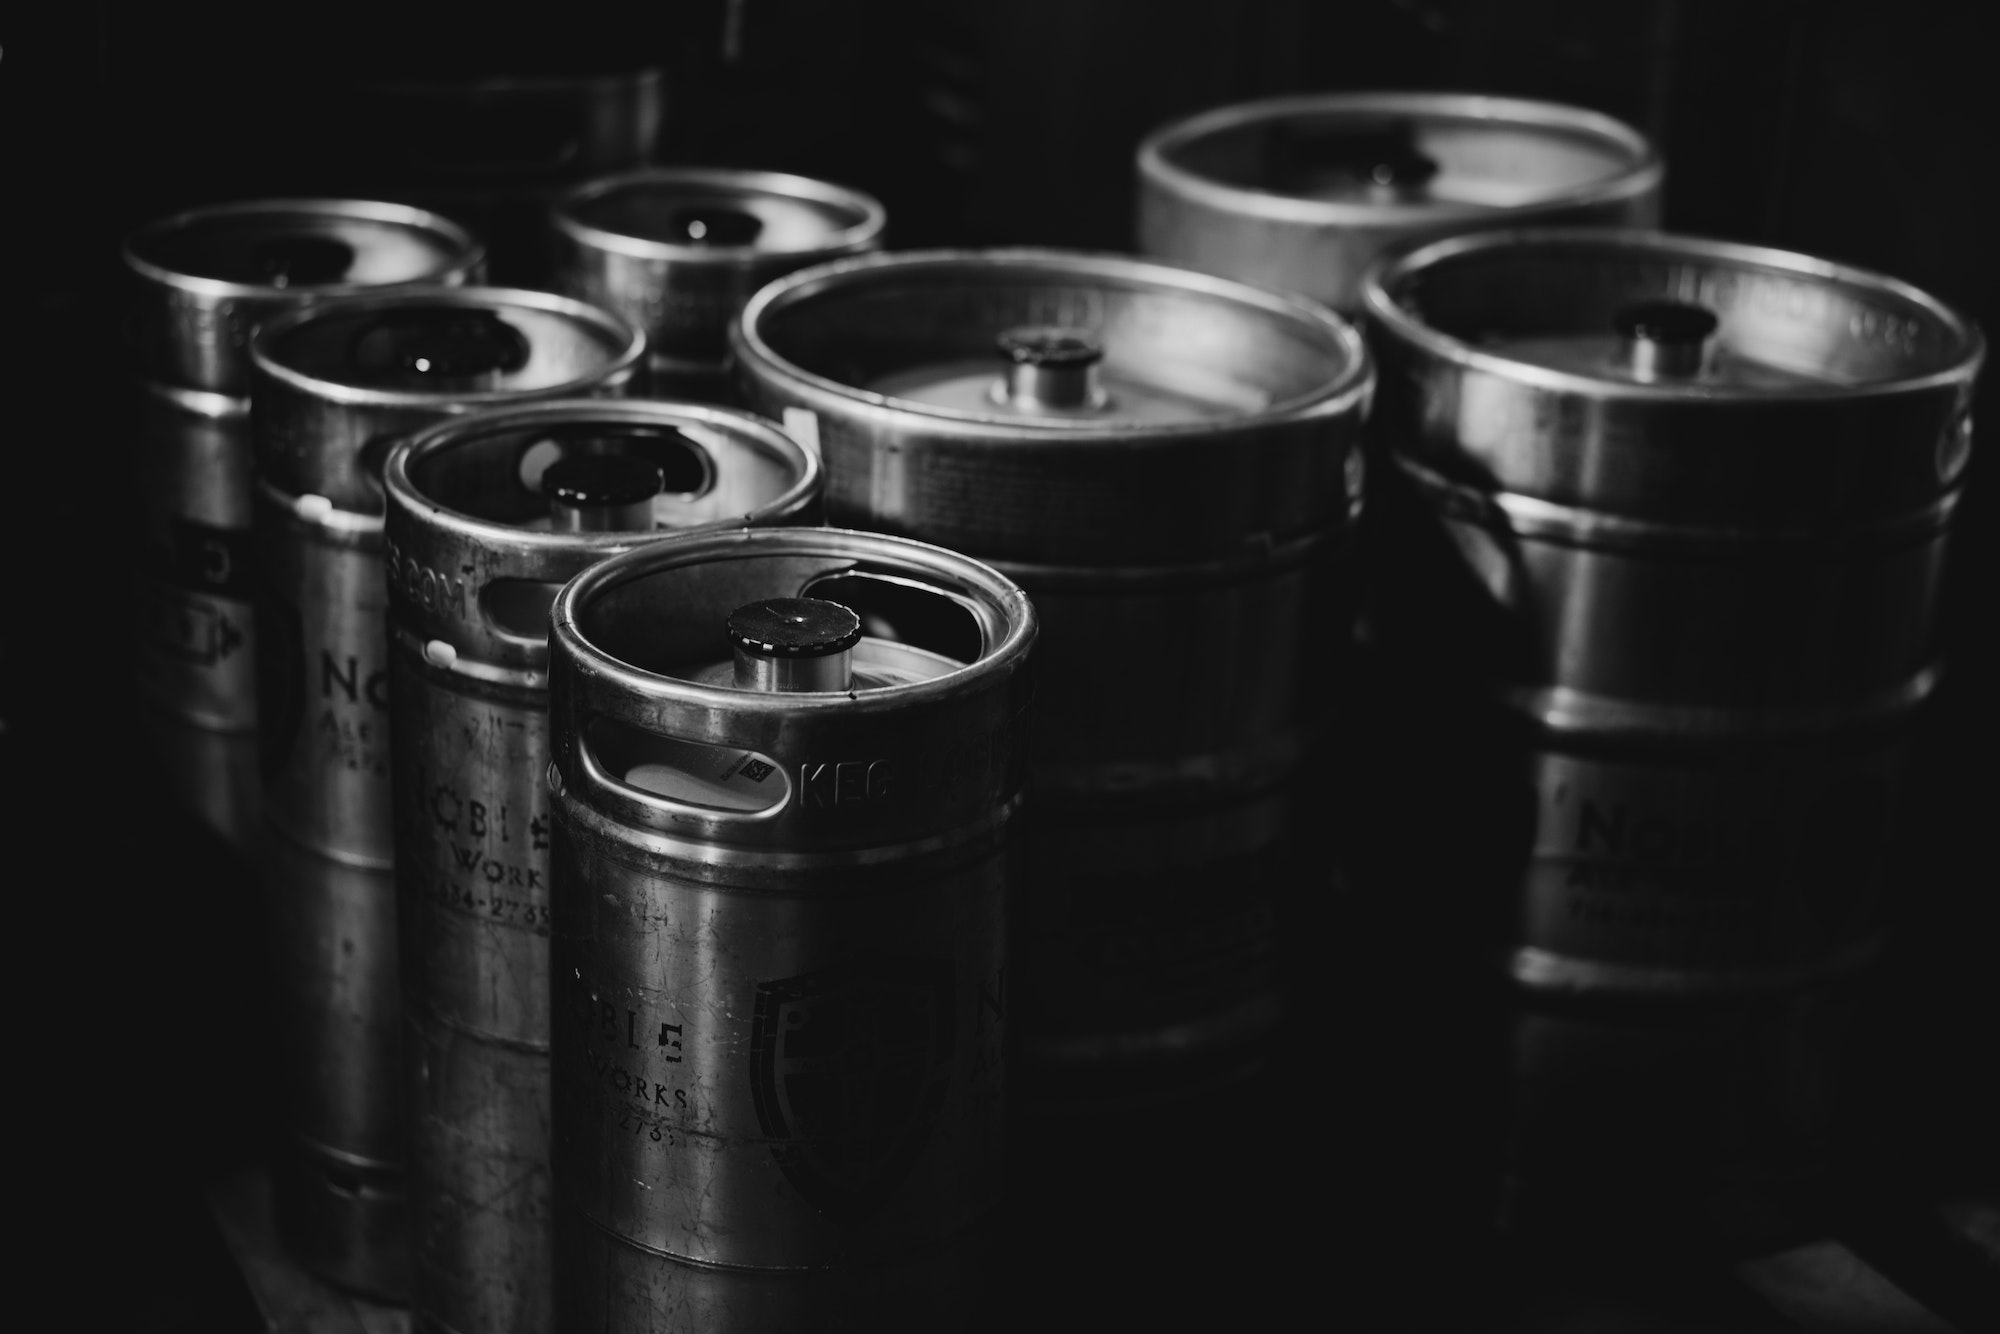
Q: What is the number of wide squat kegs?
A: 3